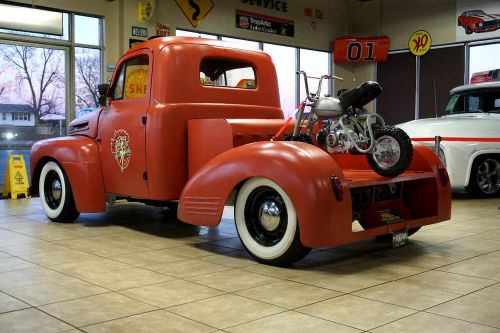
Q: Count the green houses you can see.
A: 0